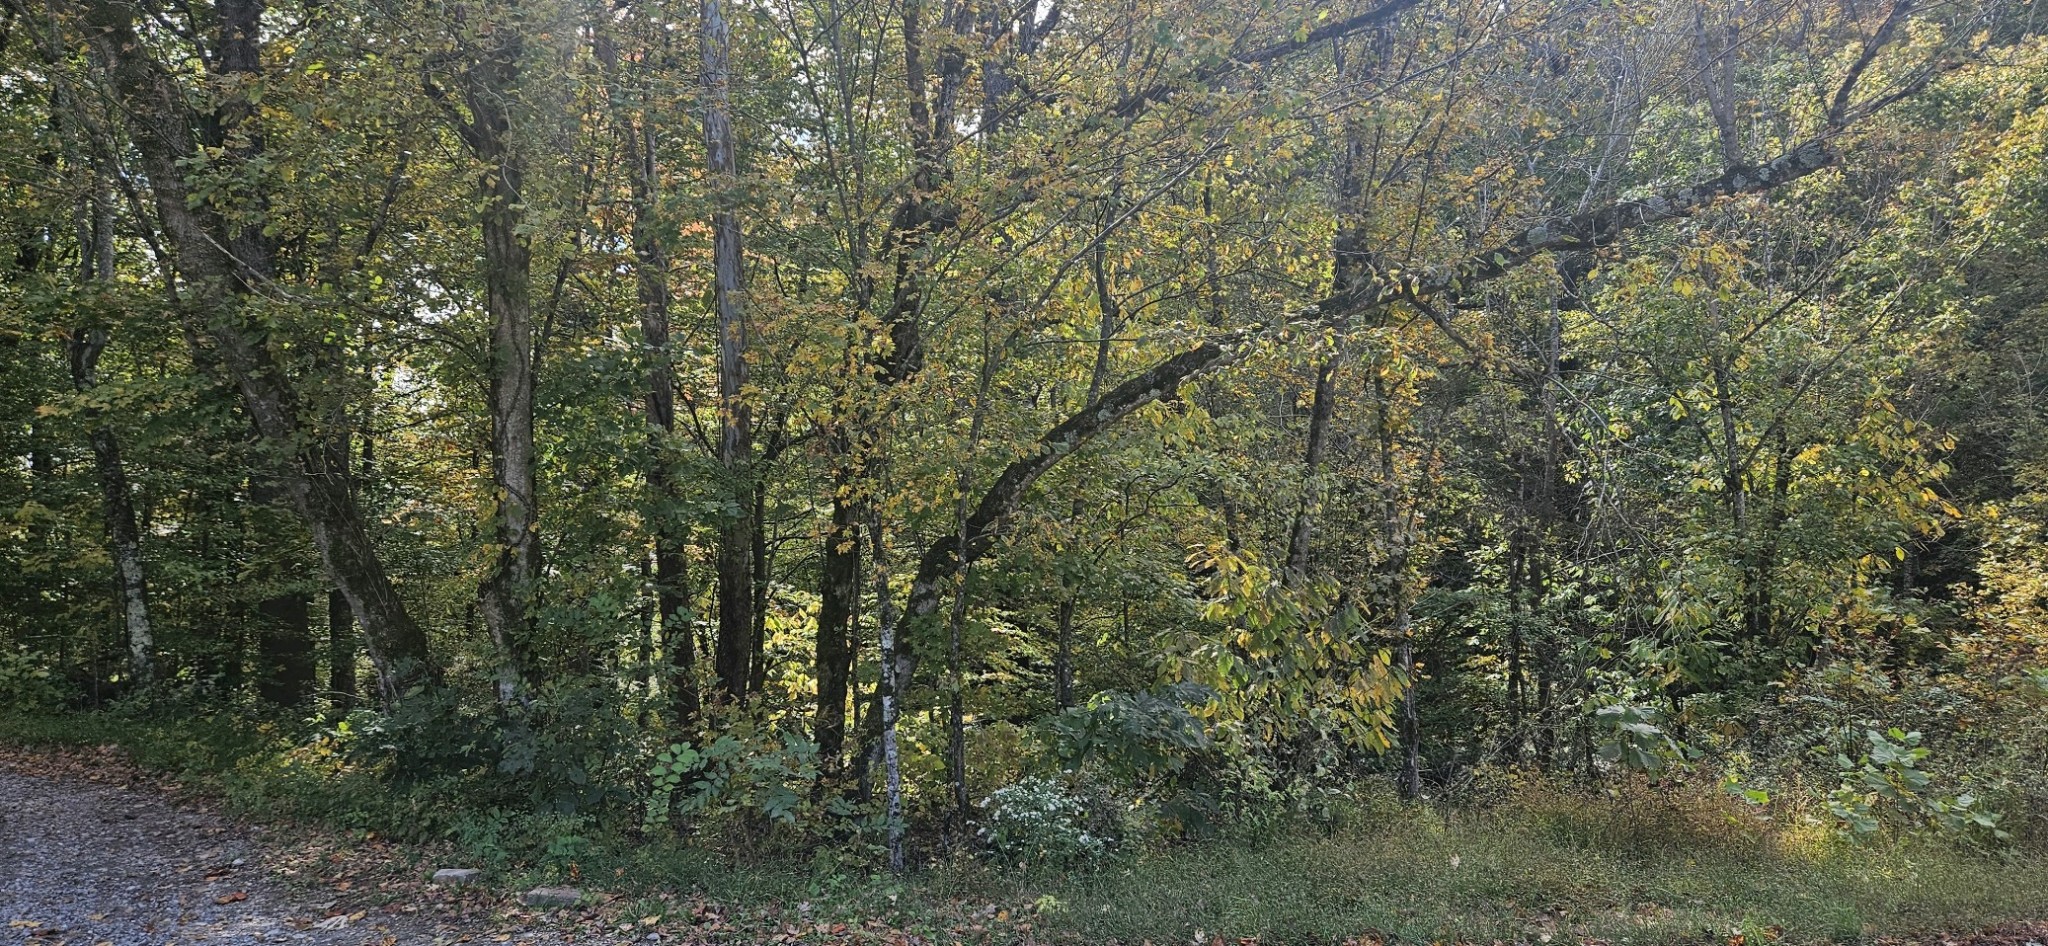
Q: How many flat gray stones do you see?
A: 2